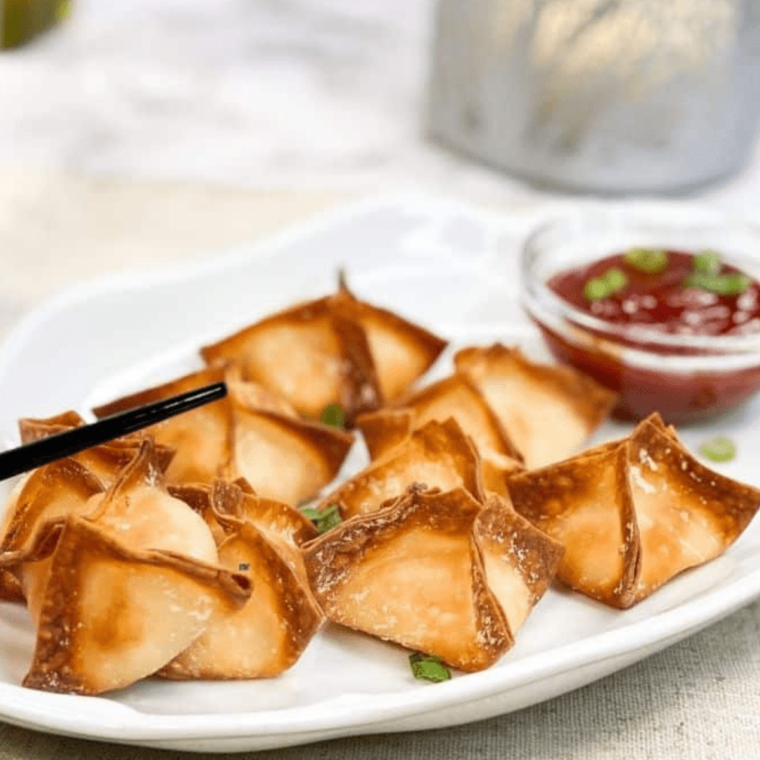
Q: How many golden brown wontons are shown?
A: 9